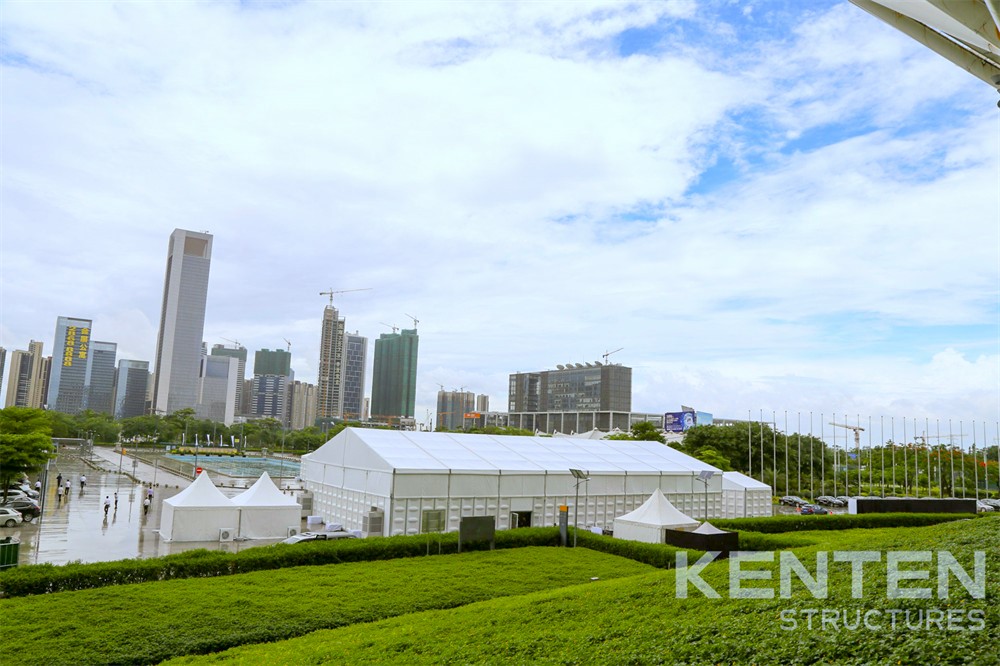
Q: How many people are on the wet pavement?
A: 9